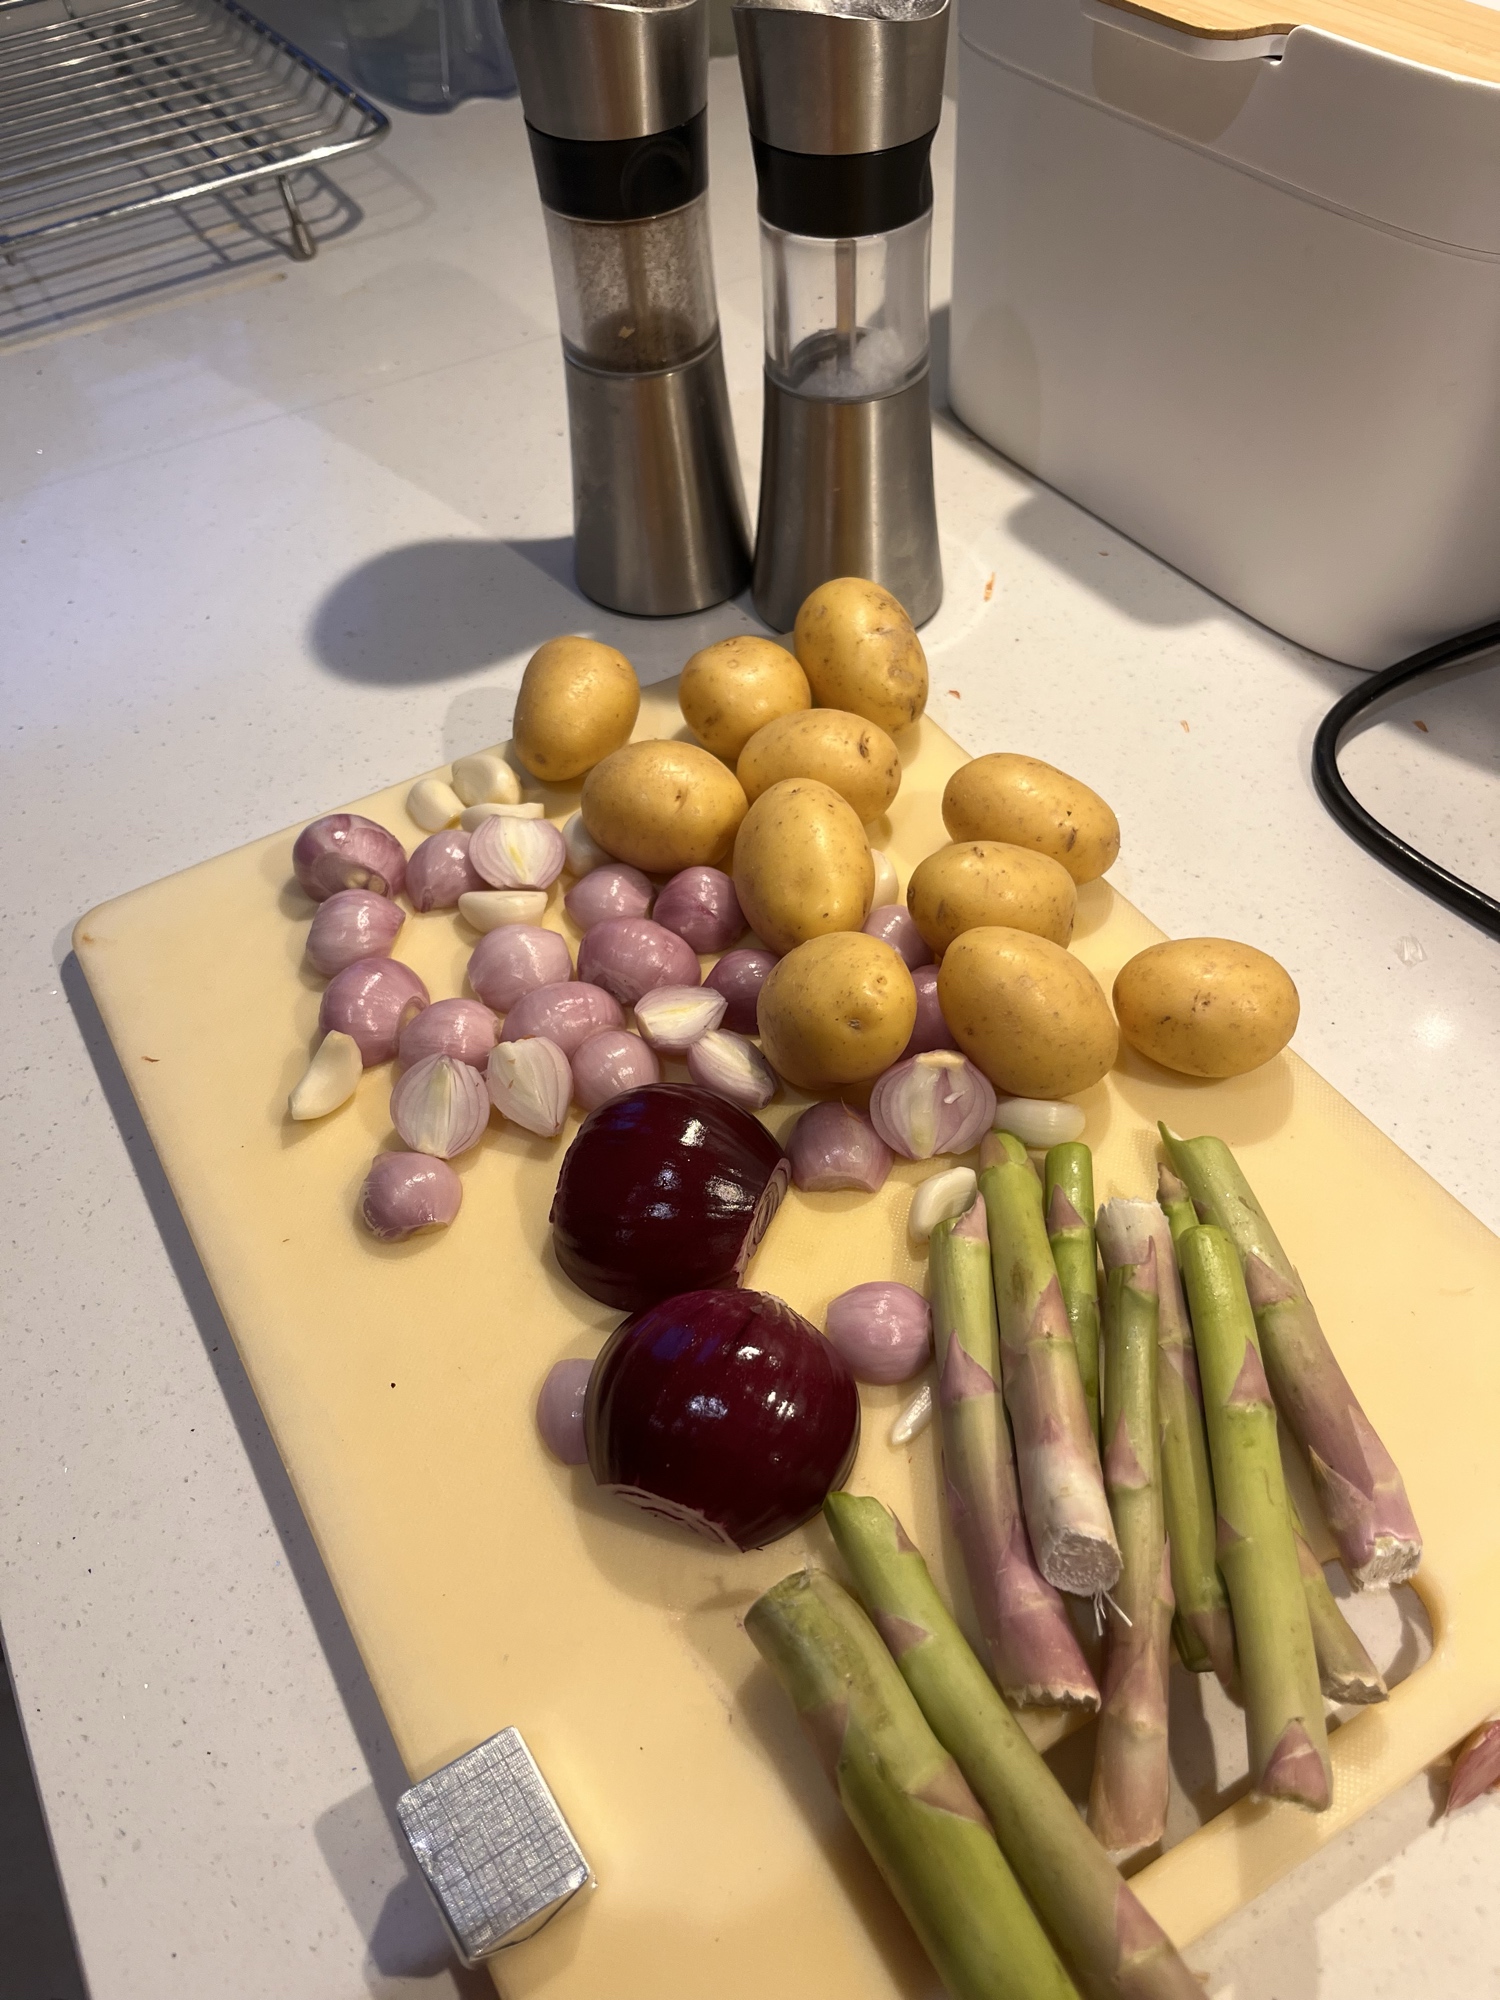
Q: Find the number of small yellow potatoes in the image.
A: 11